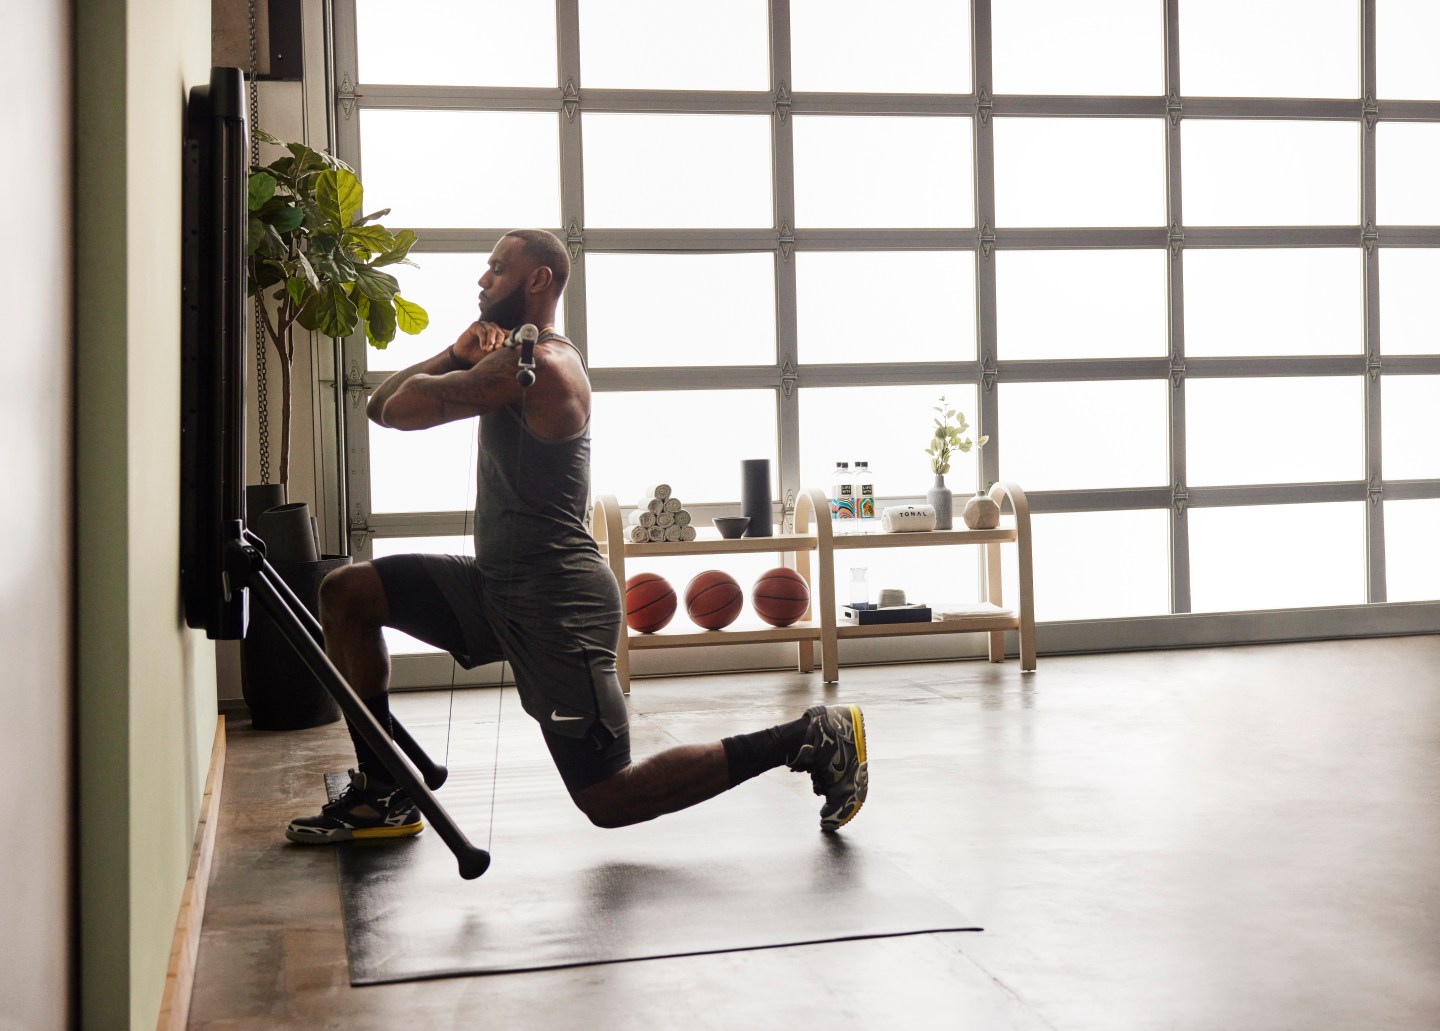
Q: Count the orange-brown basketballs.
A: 3